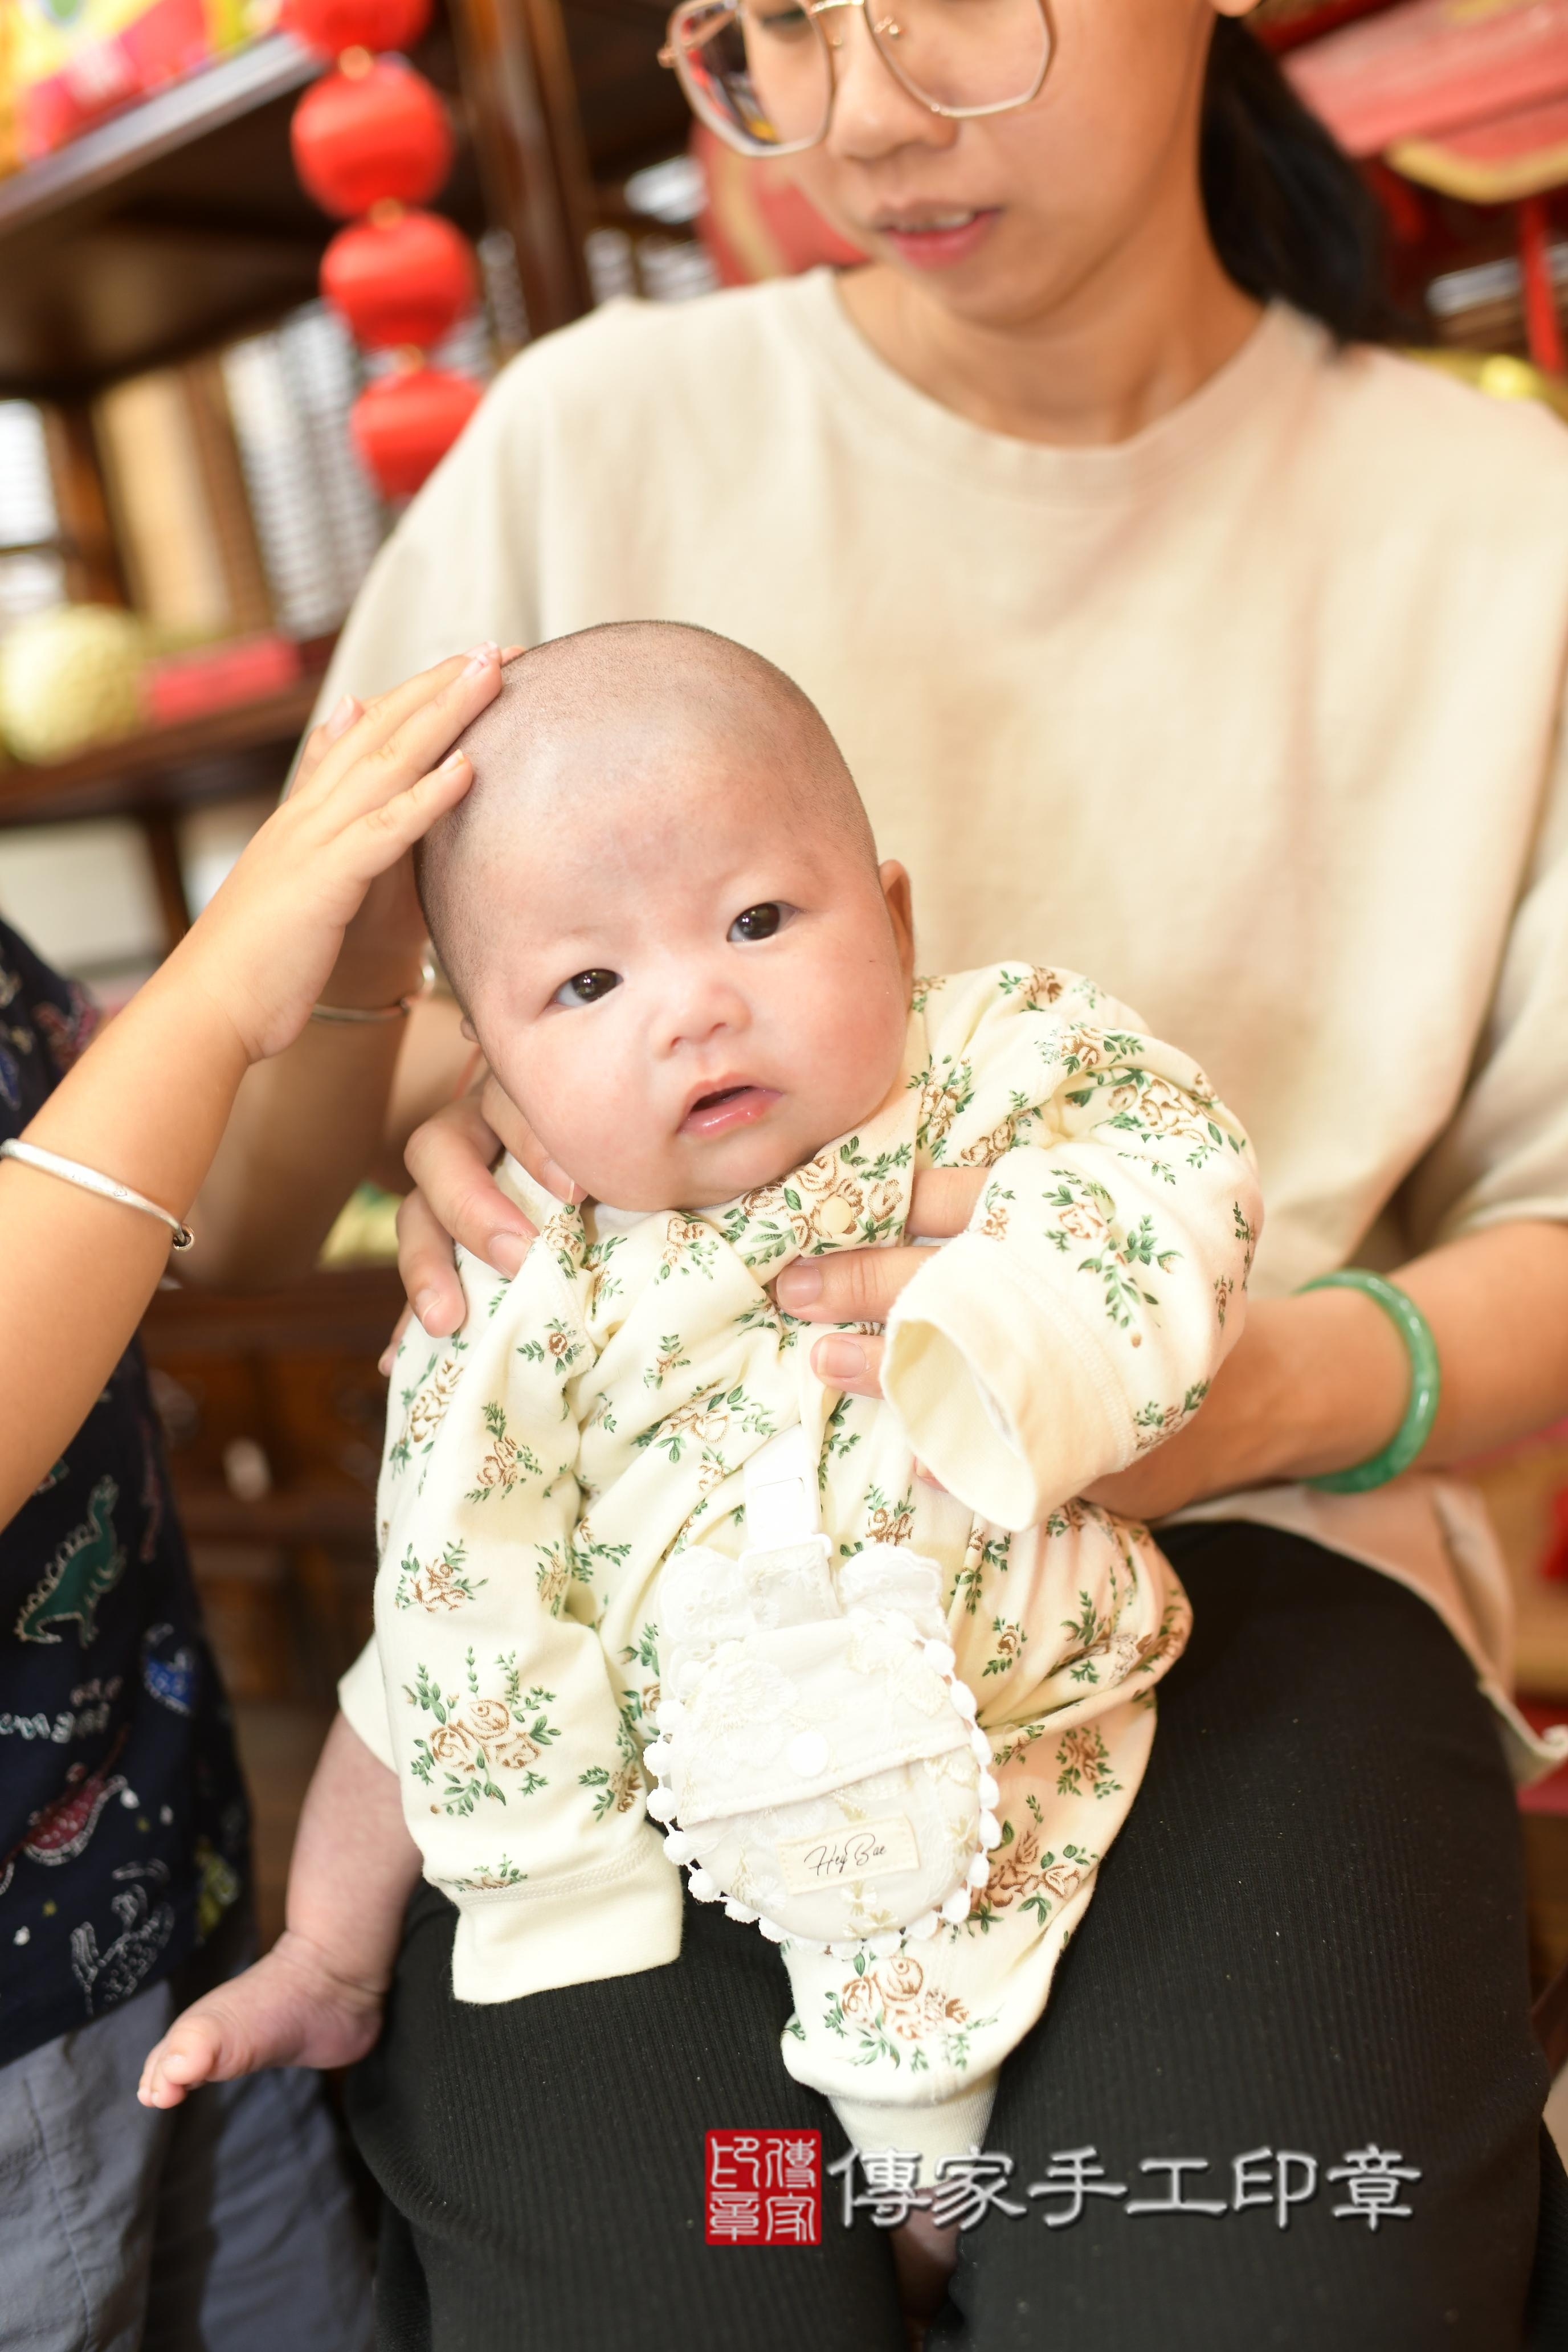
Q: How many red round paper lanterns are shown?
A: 4